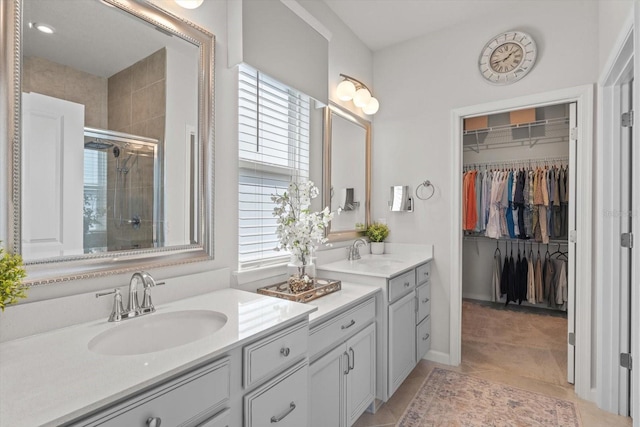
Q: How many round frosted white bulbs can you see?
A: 4